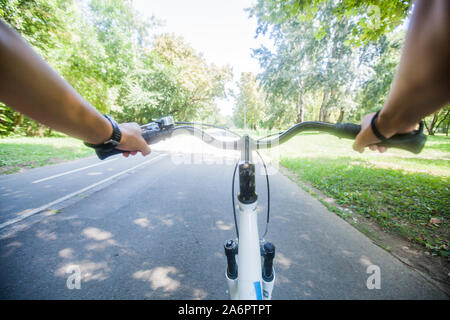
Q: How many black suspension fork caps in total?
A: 2